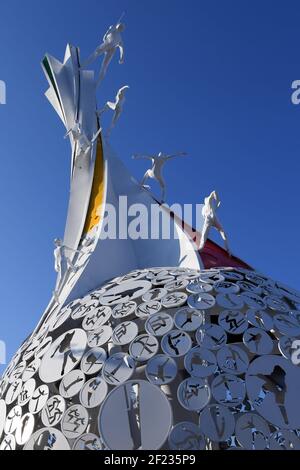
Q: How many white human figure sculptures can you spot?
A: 6